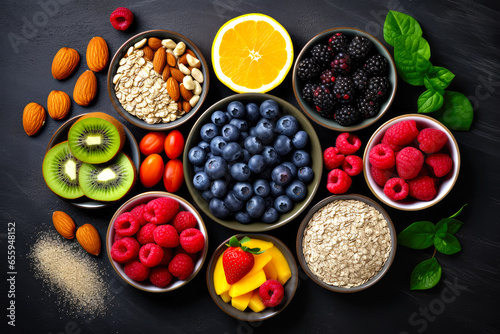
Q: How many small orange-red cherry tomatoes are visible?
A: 4